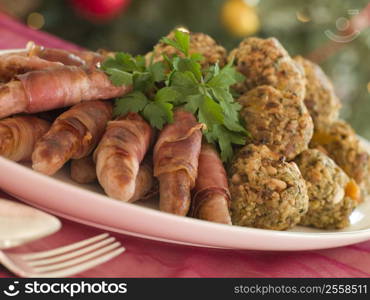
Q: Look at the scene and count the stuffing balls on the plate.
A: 7